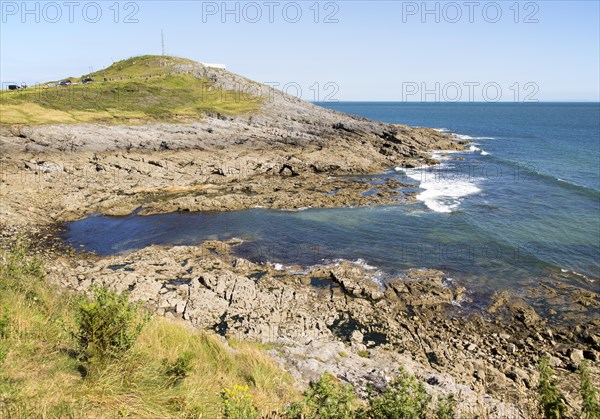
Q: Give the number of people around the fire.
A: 0